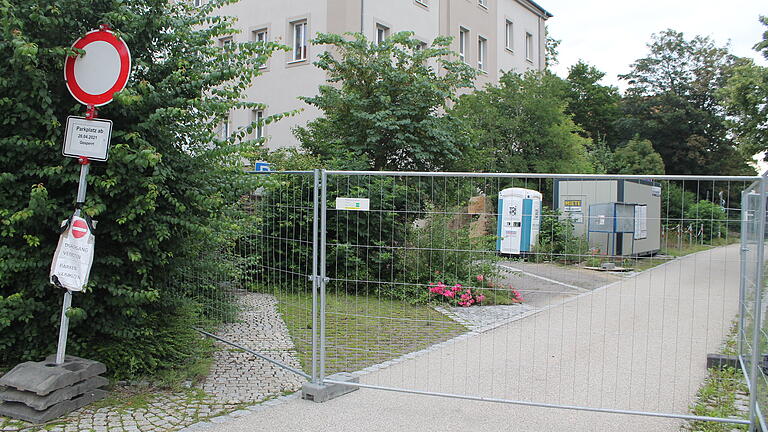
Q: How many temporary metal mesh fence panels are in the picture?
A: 3